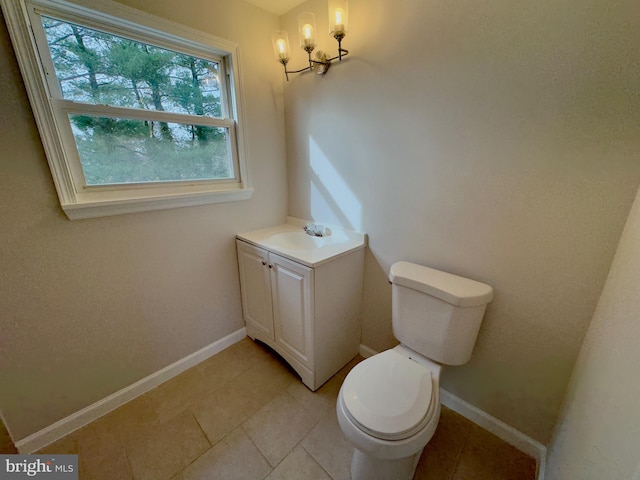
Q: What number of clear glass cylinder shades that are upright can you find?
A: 3